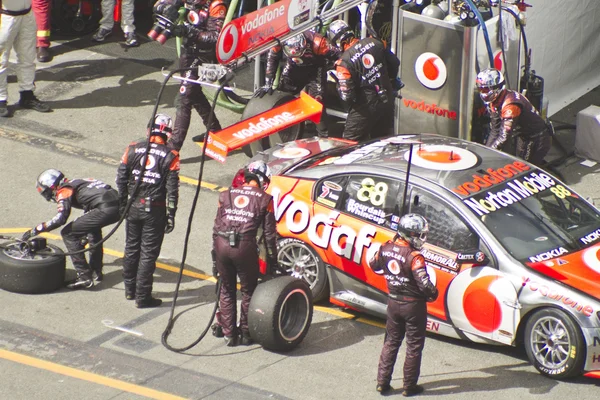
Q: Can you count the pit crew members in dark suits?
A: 8